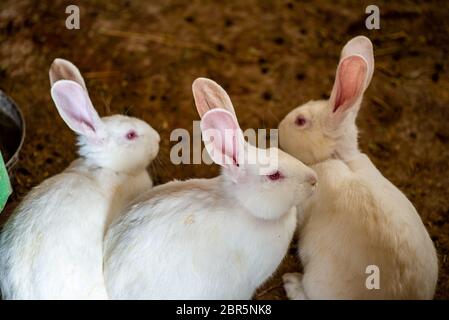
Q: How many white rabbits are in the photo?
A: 3